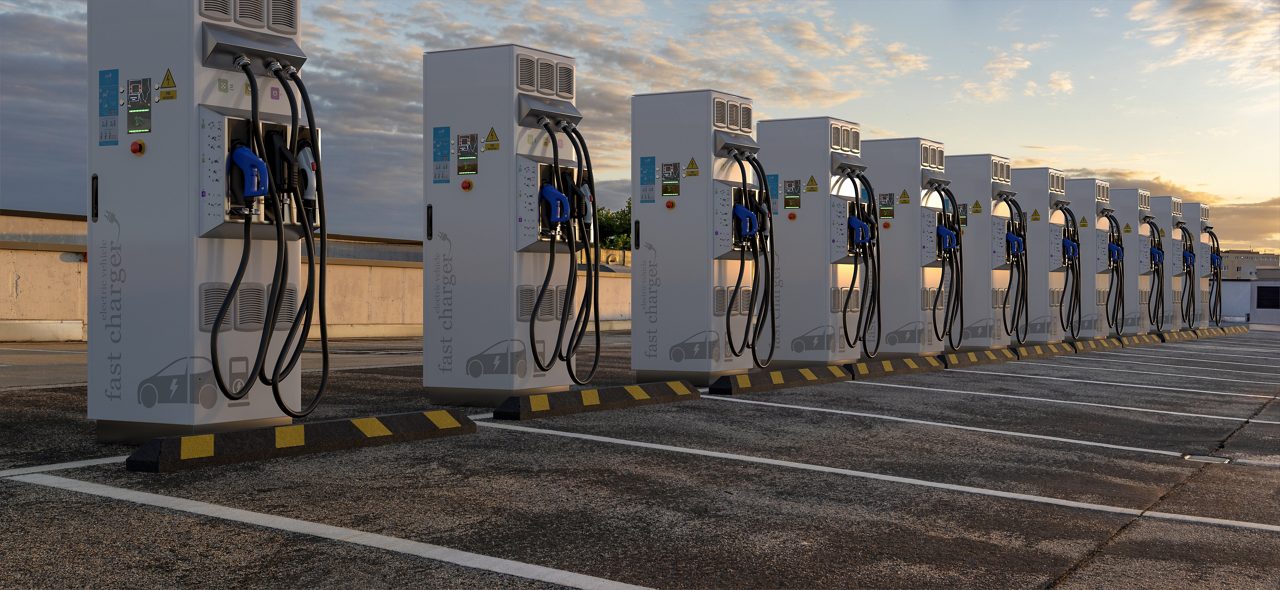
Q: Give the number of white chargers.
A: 11